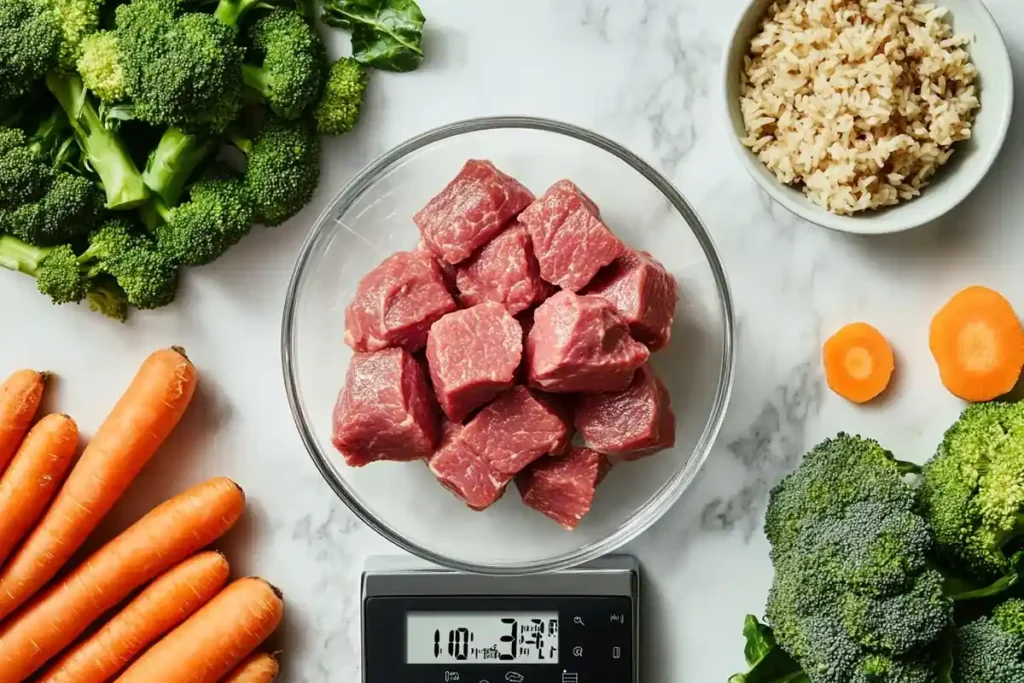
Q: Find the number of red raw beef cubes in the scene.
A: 12